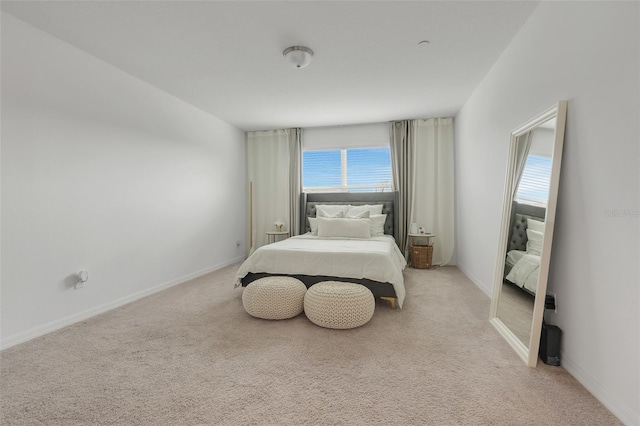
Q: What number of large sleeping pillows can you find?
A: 4